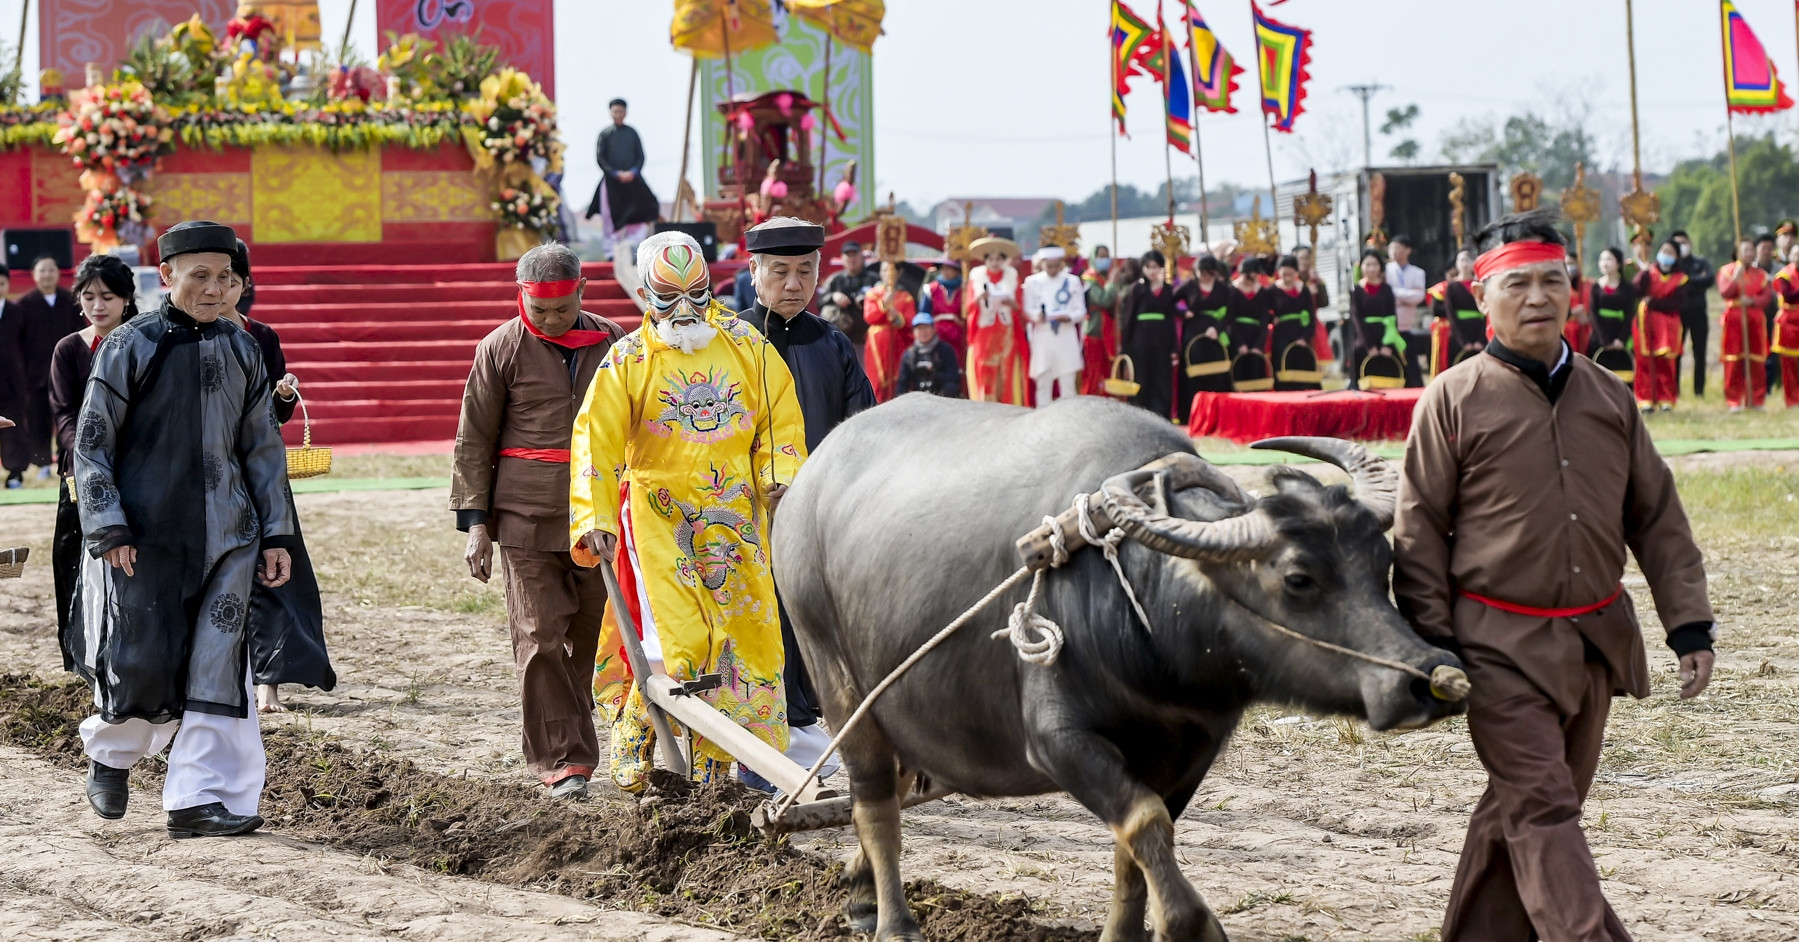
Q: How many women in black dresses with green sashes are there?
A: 7